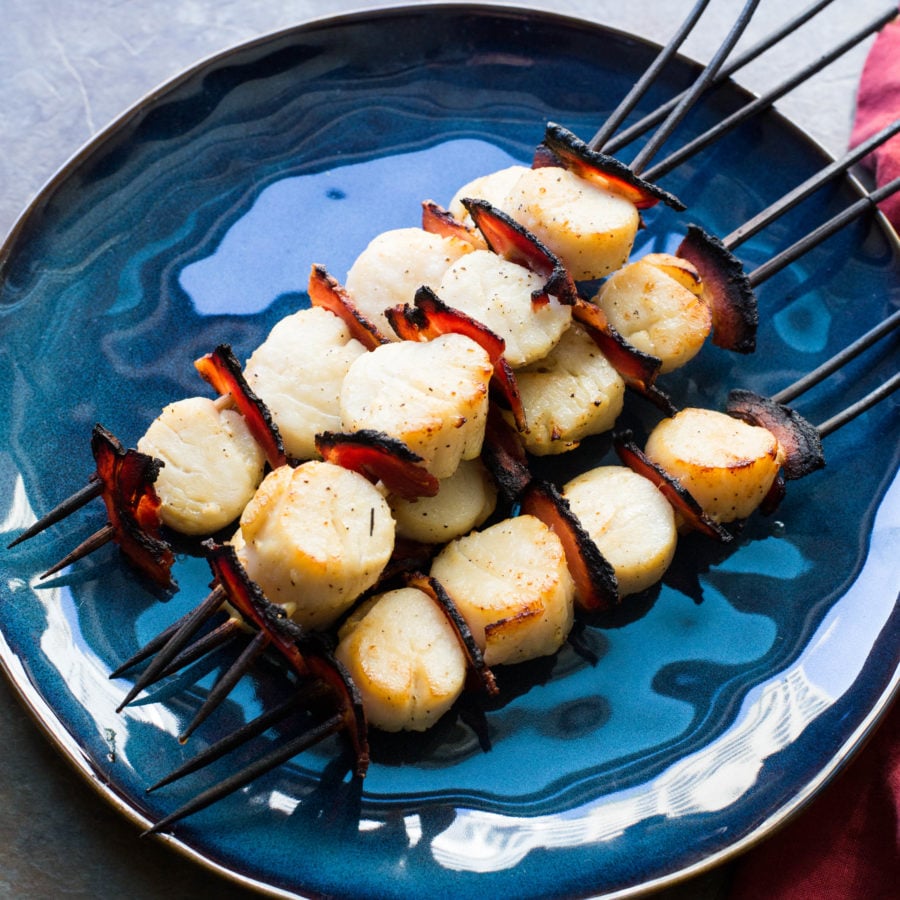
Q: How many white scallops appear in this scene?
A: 15